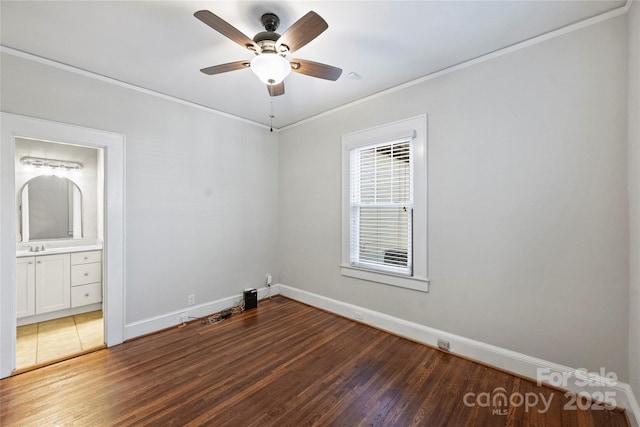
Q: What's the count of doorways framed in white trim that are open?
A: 1